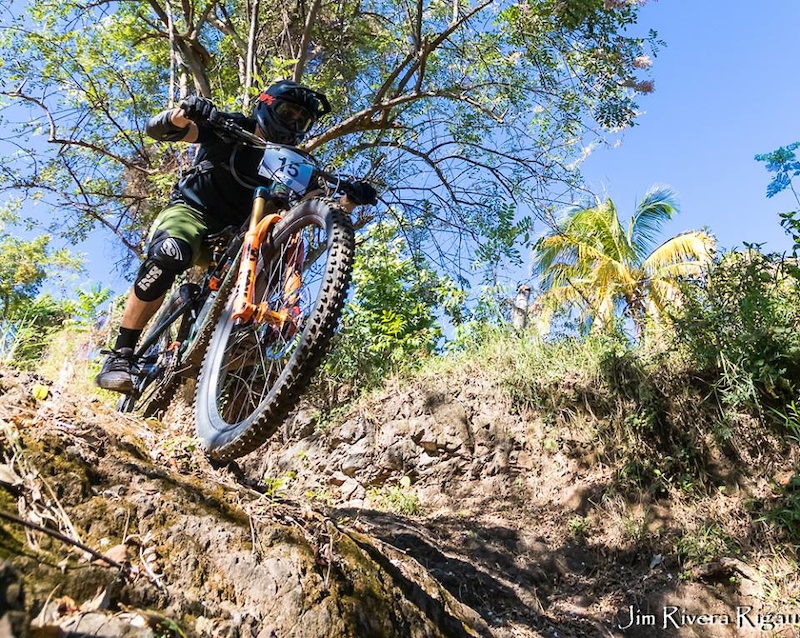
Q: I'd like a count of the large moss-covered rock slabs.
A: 1